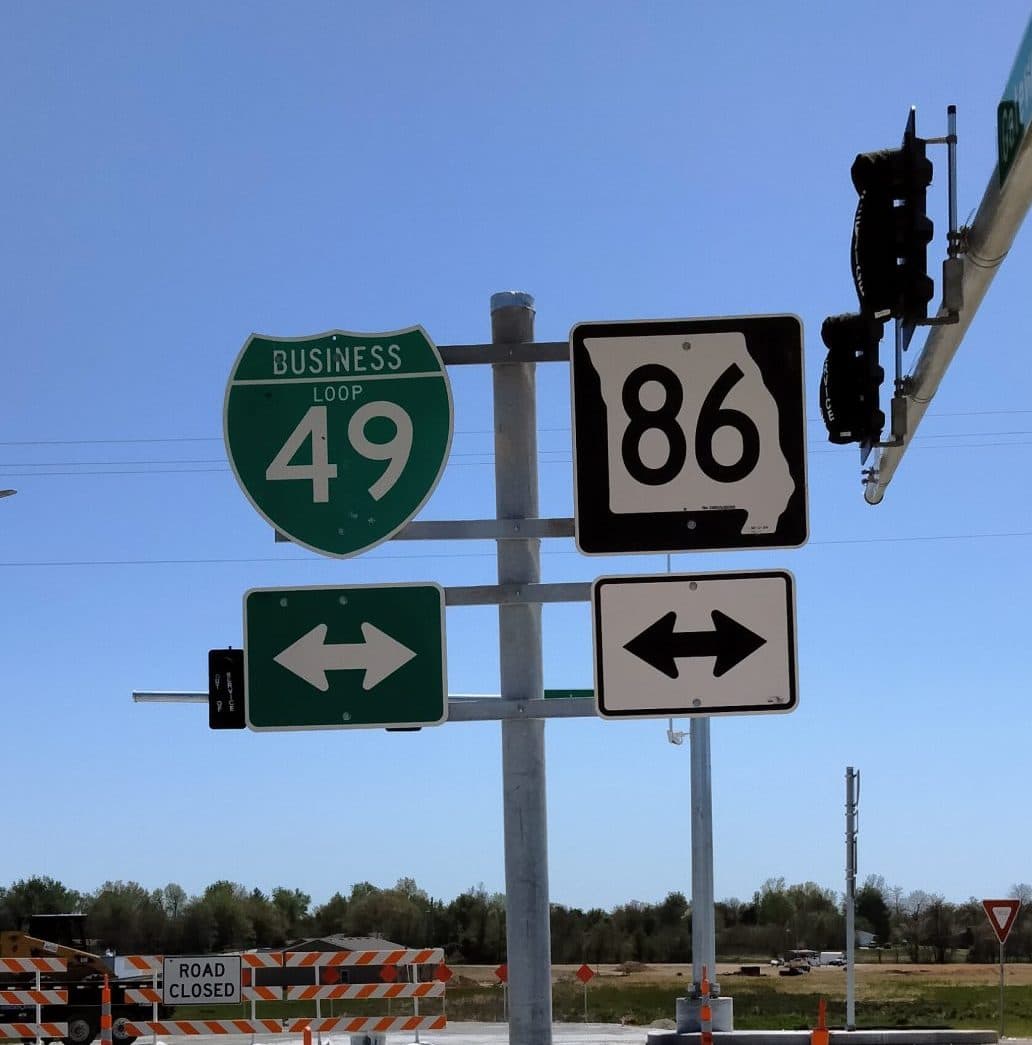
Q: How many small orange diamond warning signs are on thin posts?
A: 5